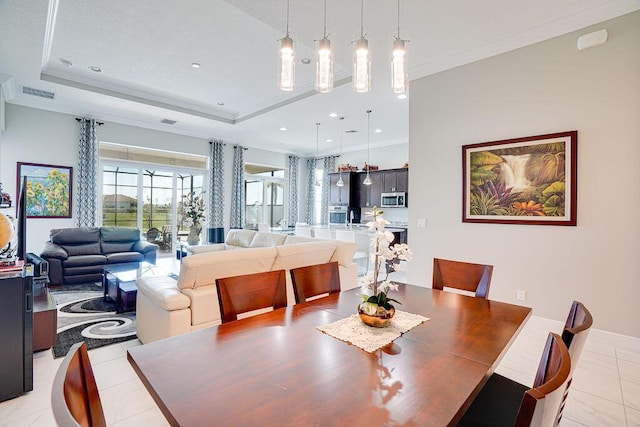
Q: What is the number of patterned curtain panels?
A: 6